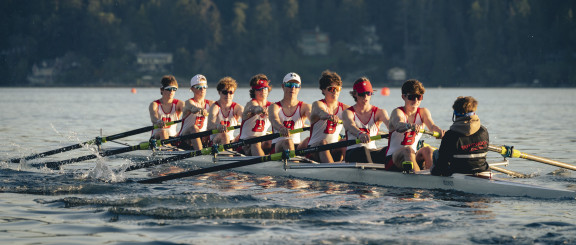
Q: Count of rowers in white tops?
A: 8